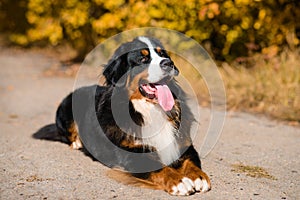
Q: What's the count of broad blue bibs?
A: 0